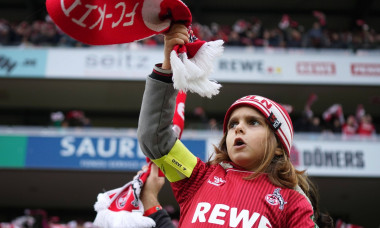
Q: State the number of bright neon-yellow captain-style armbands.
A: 1